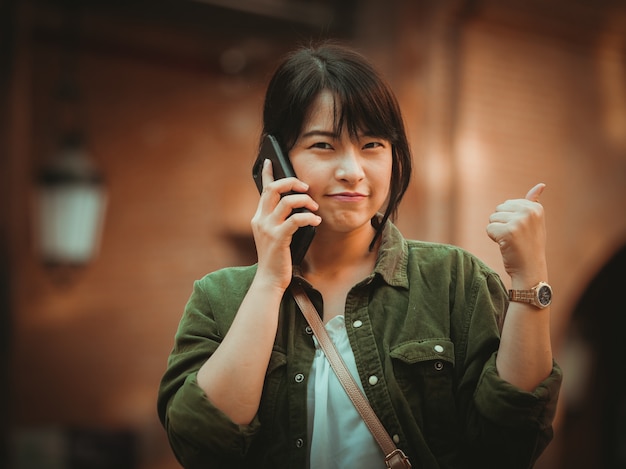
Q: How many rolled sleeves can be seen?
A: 2